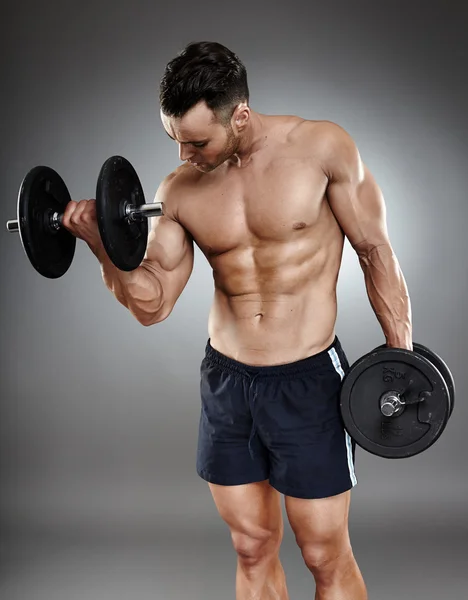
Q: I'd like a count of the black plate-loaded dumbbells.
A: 2